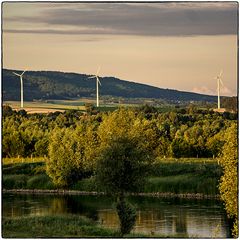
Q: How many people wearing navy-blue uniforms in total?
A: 0